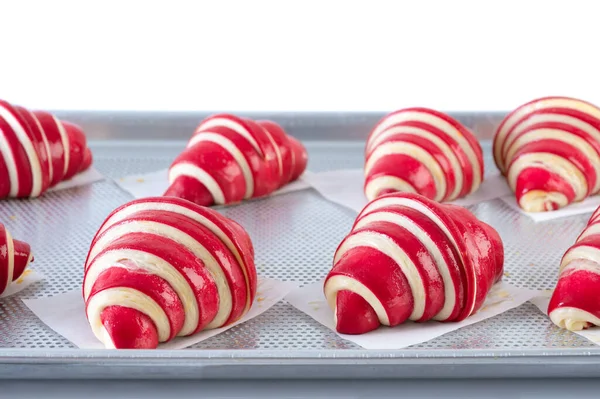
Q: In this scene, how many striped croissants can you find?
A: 8